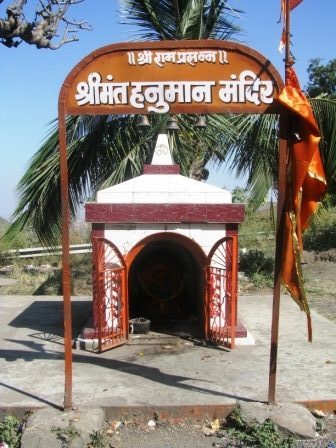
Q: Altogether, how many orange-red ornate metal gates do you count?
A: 2